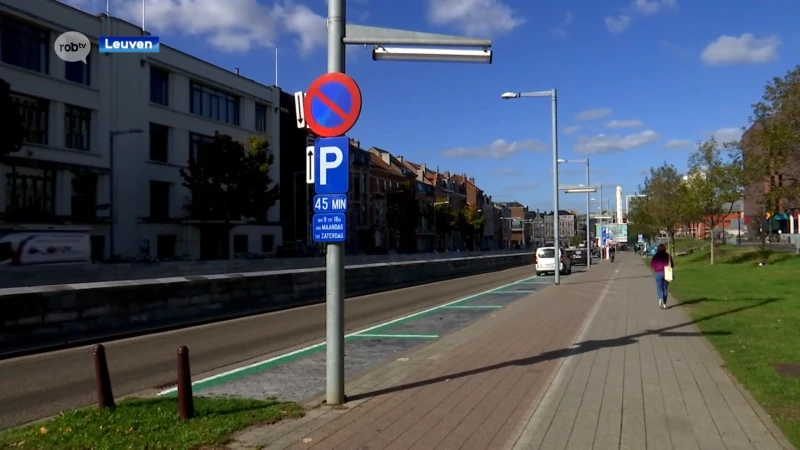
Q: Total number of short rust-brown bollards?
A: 2